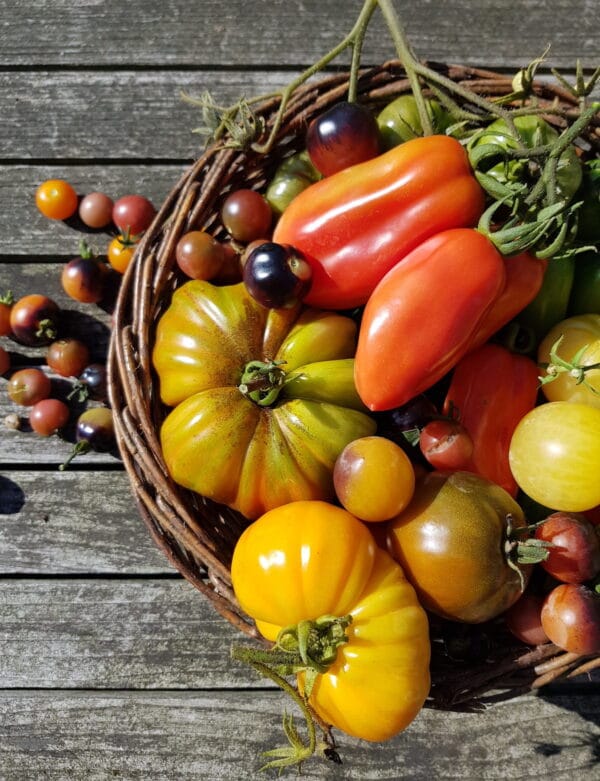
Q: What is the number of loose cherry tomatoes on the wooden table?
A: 13